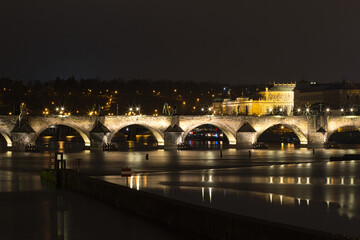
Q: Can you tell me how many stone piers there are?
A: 5